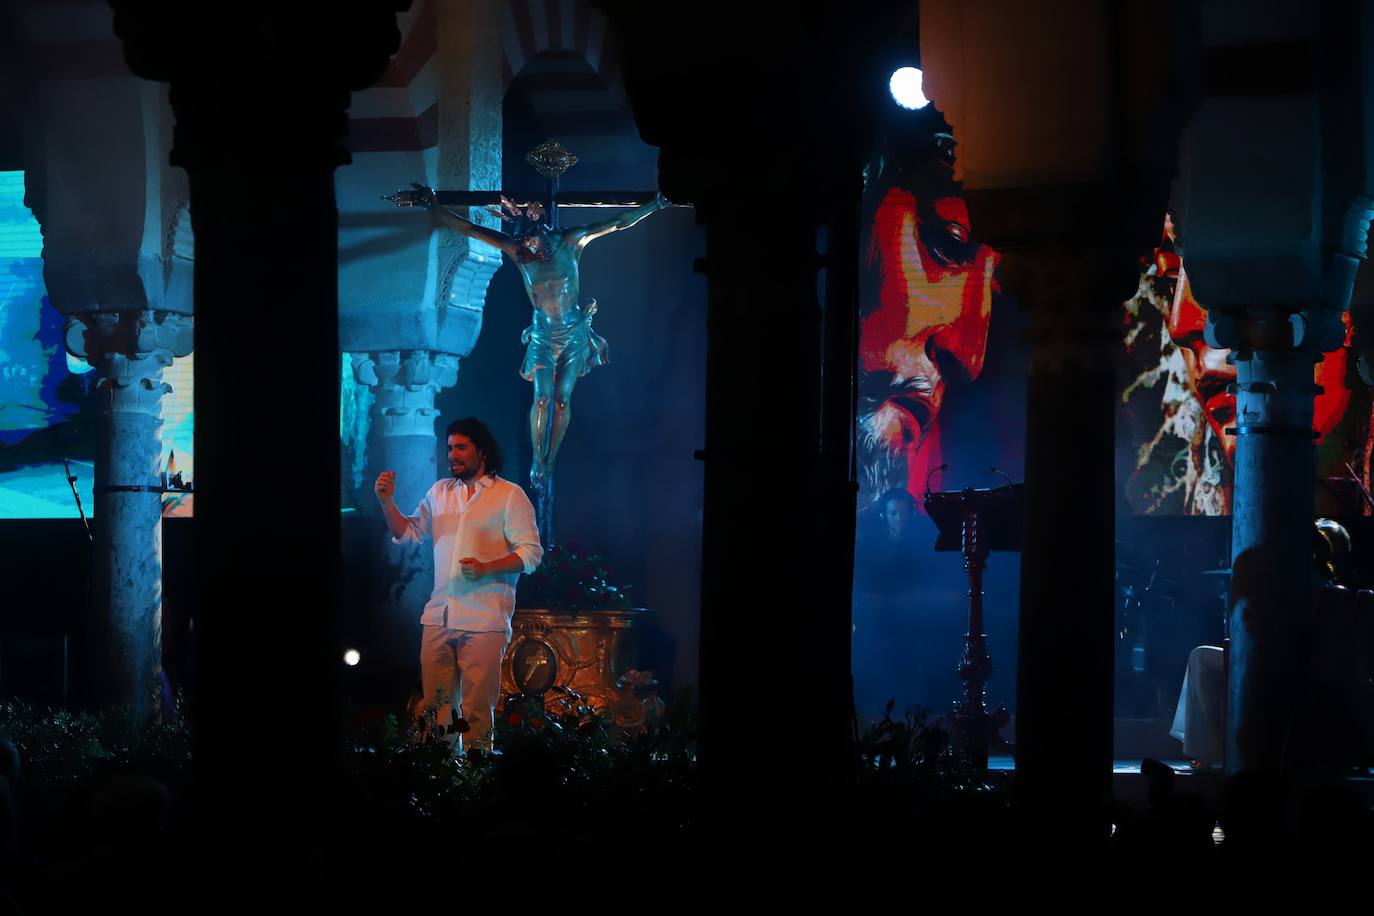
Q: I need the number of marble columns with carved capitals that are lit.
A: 3